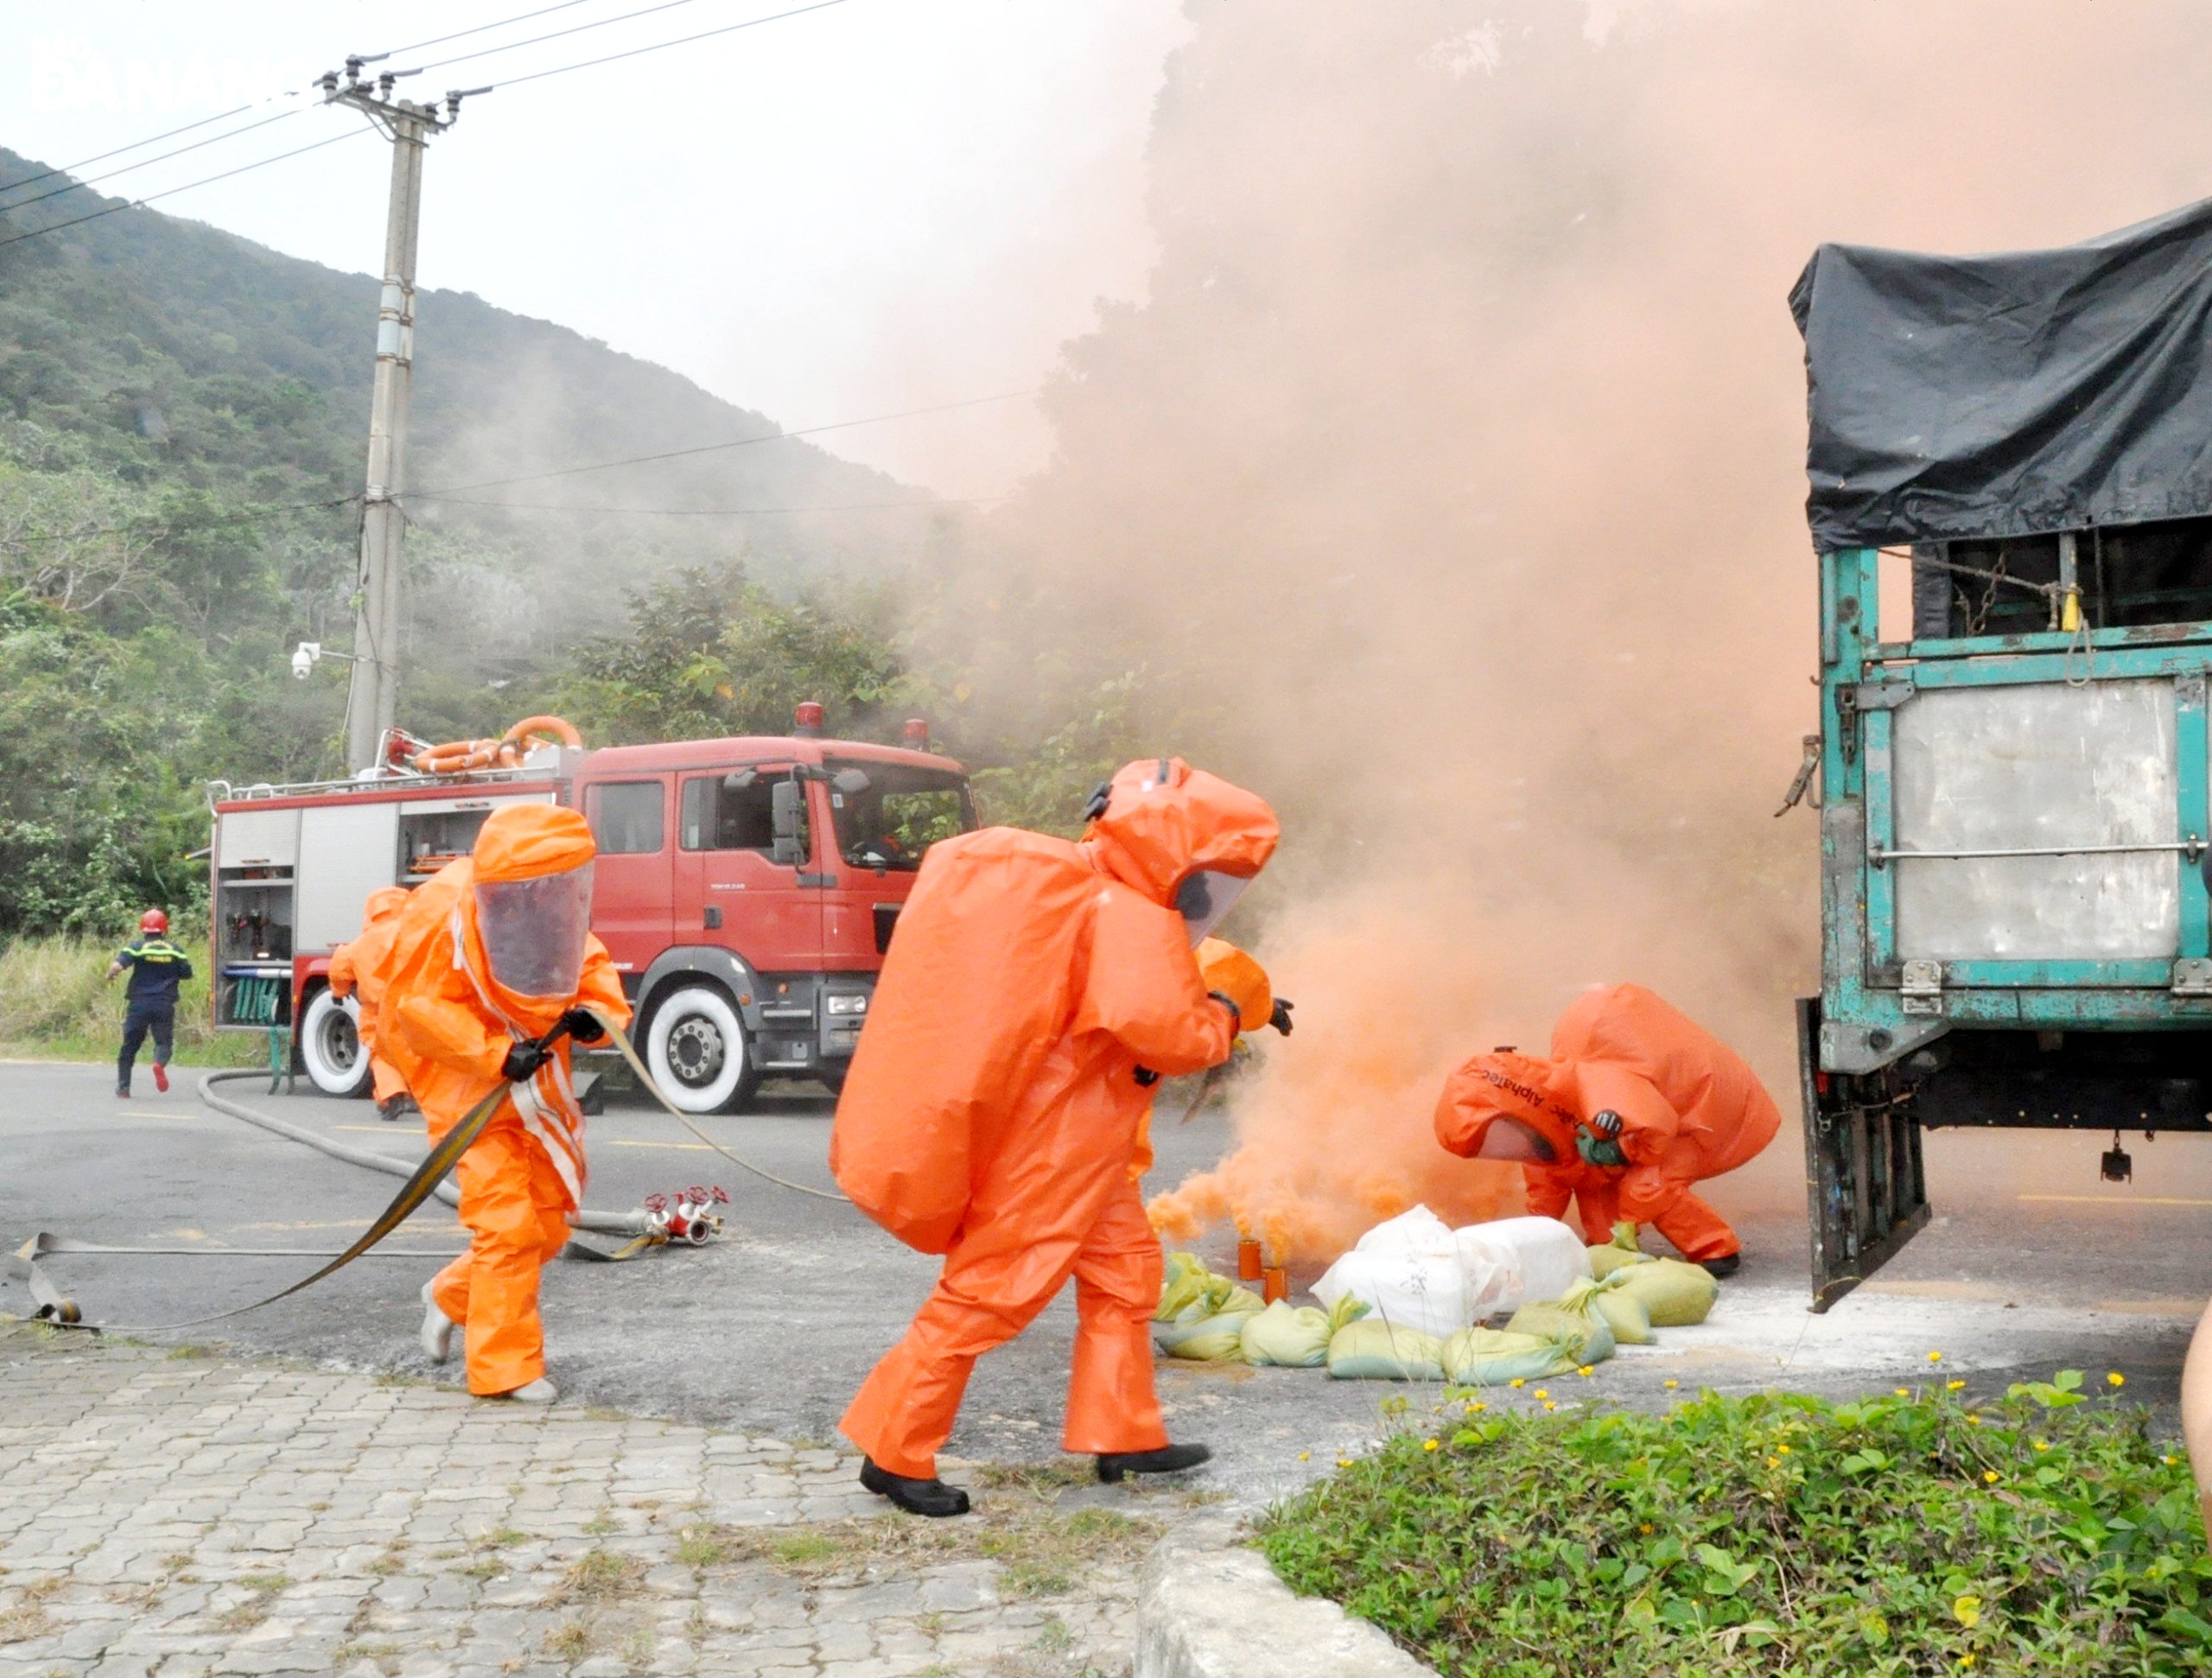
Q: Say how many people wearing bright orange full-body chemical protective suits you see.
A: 5